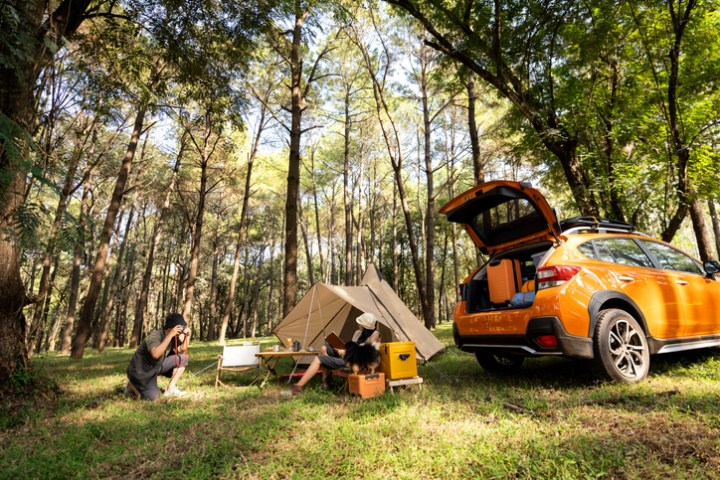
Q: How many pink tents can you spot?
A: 0